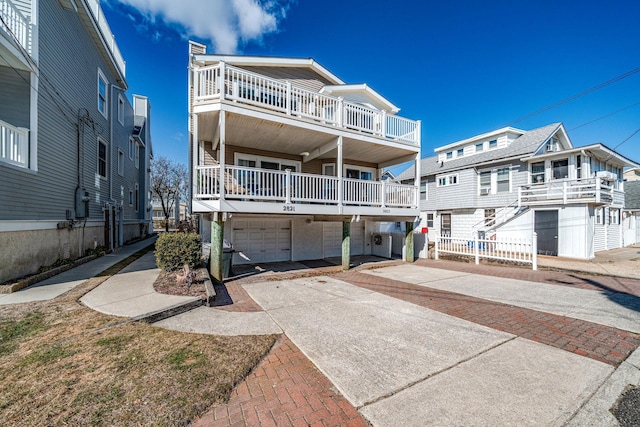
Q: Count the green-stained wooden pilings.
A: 3